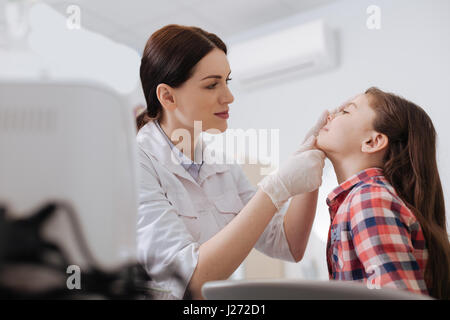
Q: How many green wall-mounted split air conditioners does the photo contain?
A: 0